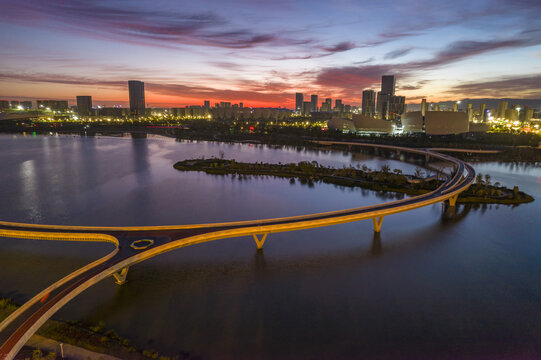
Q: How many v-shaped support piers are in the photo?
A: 4